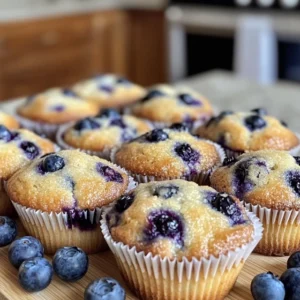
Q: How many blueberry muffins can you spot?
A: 11